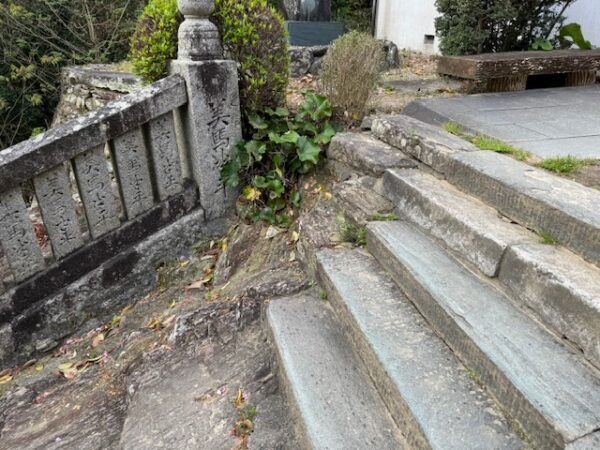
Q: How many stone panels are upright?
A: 5